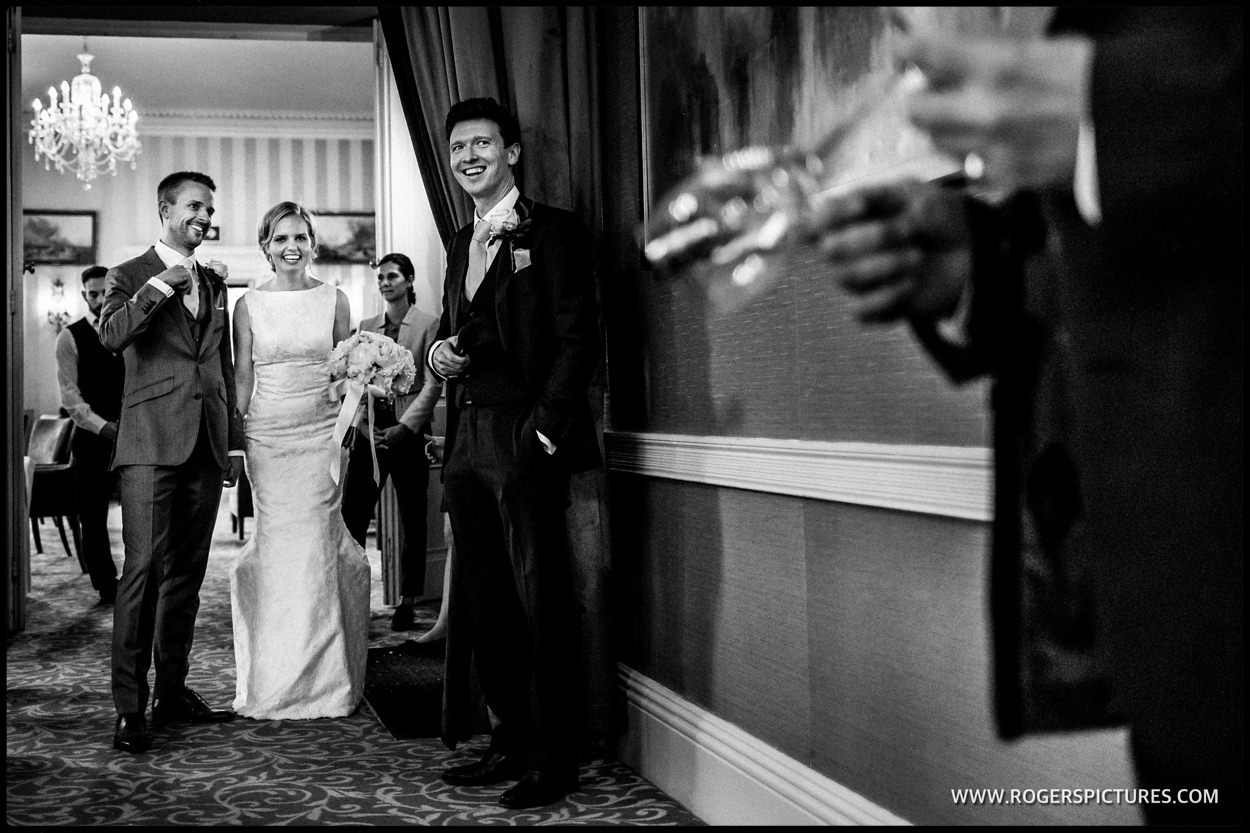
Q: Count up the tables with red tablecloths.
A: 0